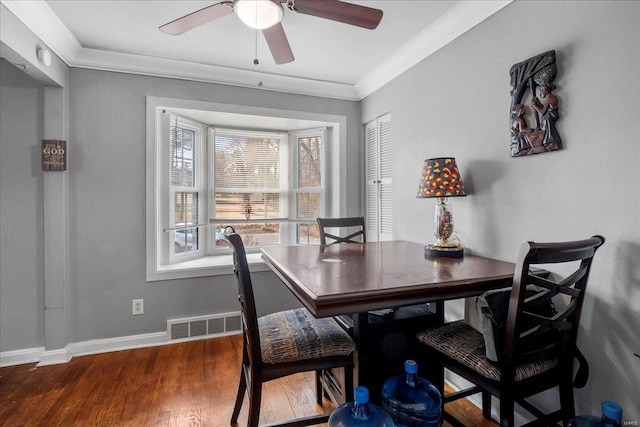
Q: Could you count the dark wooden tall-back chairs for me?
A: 3